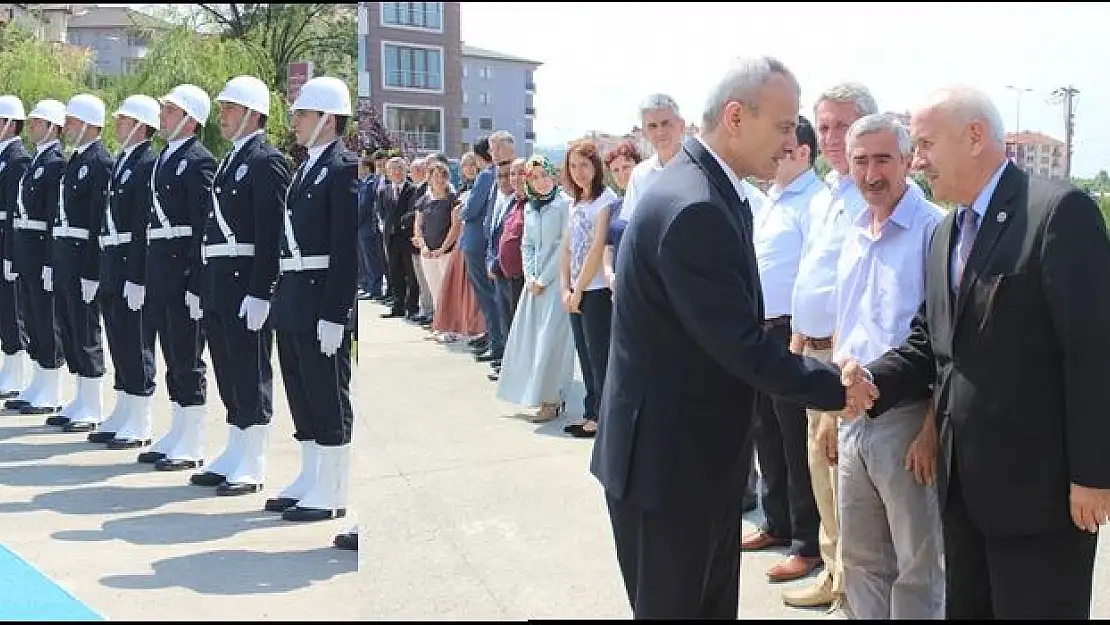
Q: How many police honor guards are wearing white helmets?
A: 7